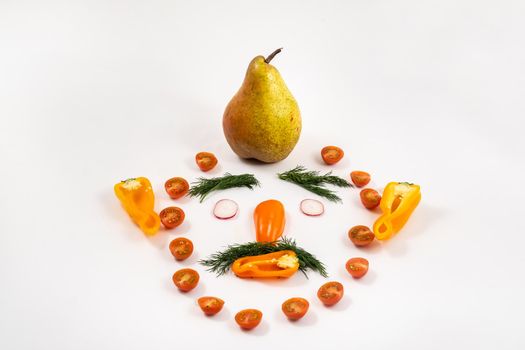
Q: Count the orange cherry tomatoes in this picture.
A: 14